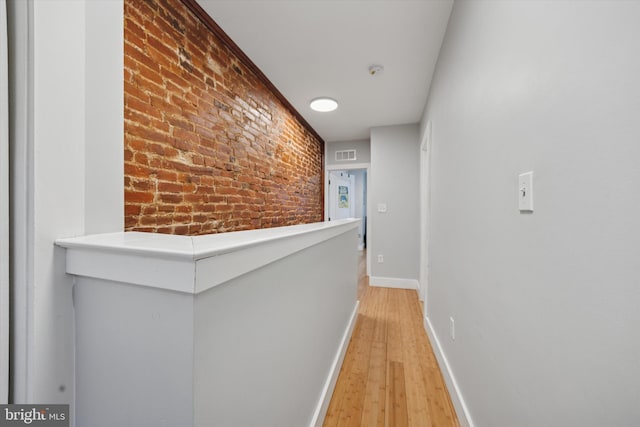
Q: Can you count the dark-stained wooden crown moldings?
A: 1